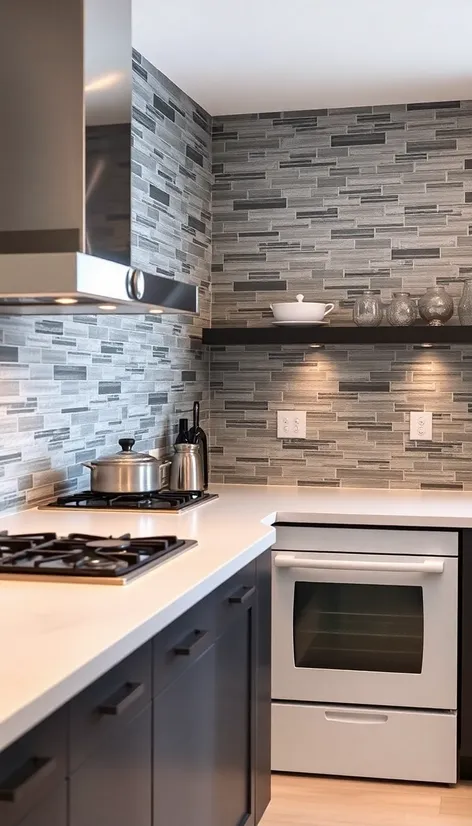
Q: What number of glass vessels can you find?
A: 4